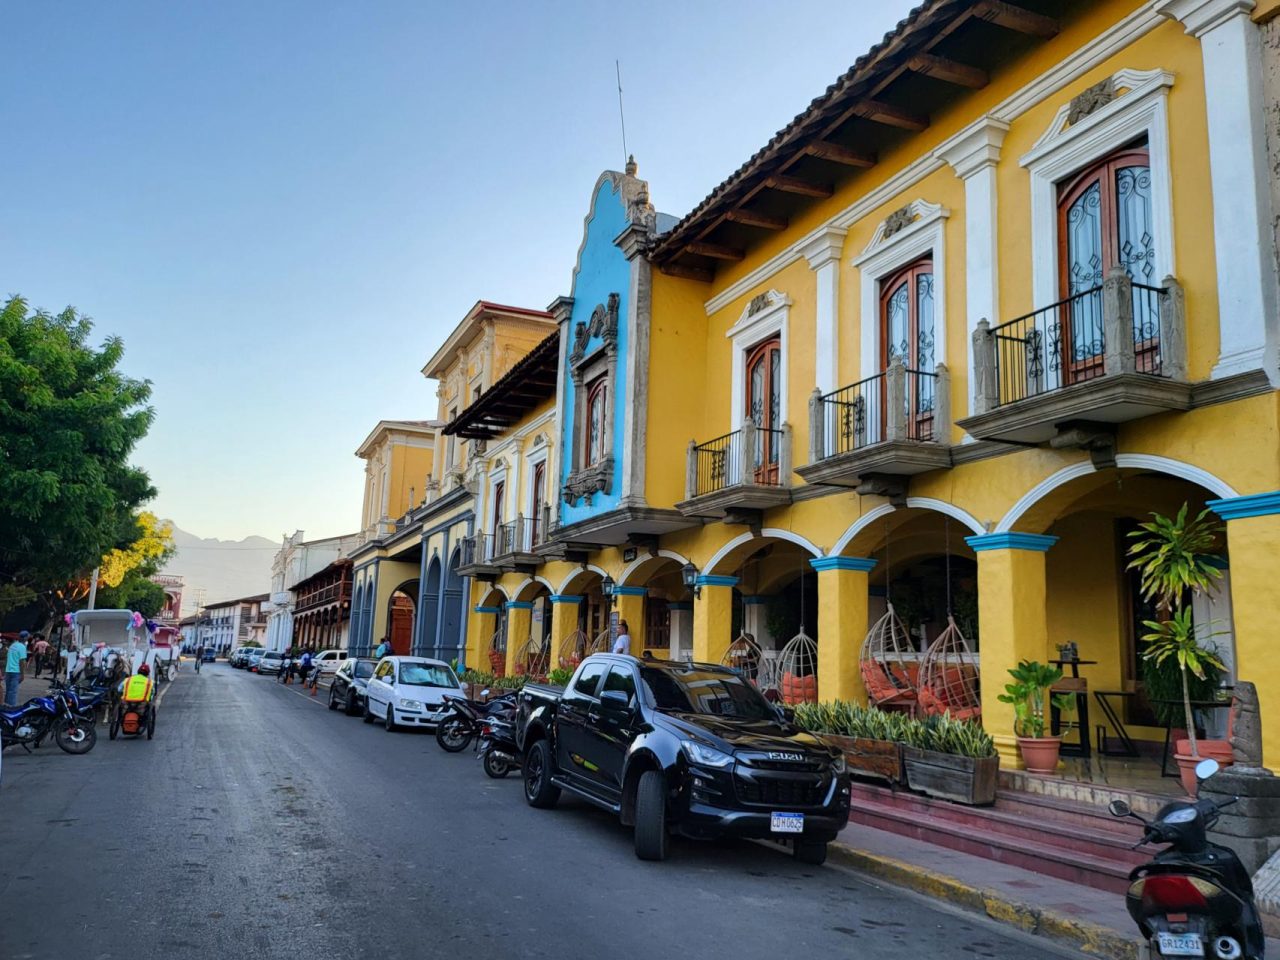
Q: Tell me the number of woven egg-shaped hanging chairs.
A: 9